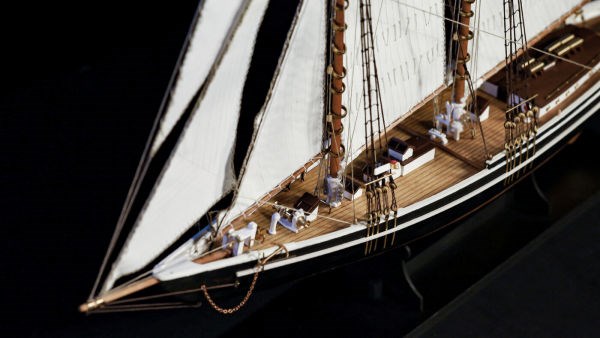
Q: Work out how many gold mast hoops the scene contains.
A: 13